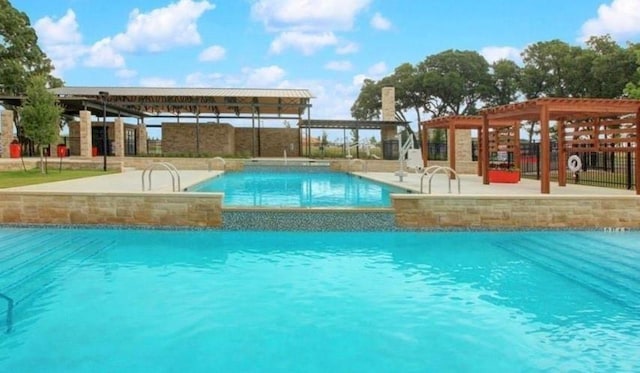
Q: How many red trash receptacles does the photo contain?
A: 3